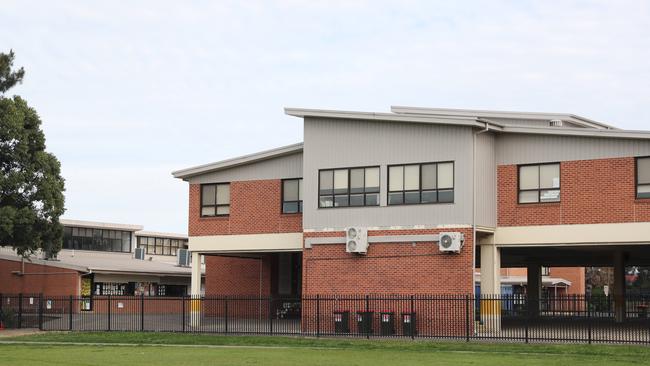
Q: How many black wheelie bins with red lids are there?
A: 4